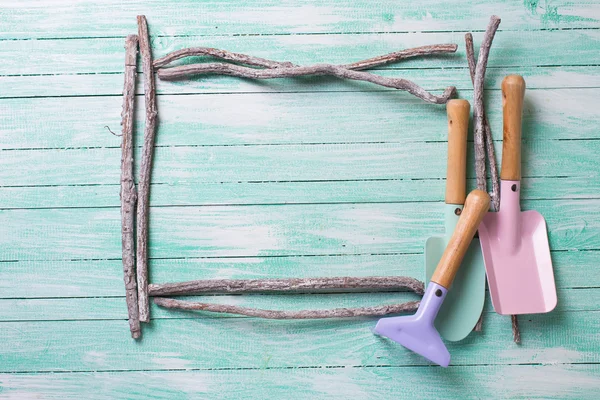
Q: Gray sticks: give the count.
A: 8